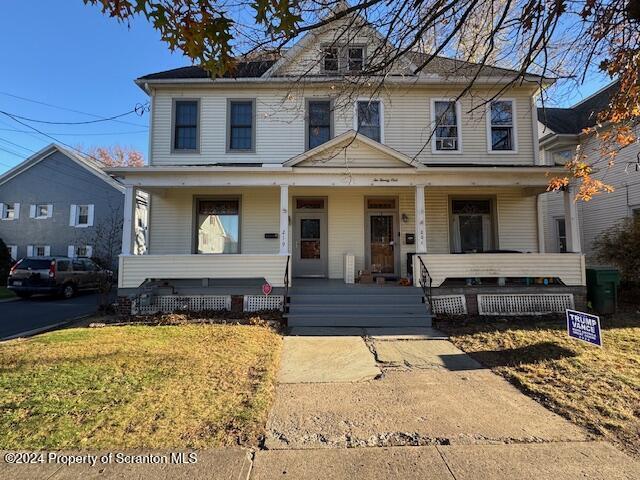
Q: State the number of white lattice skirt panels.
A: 4